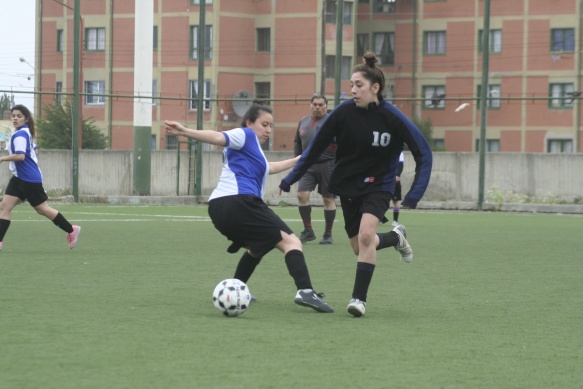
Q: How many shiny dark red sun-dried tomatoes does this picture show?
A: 0